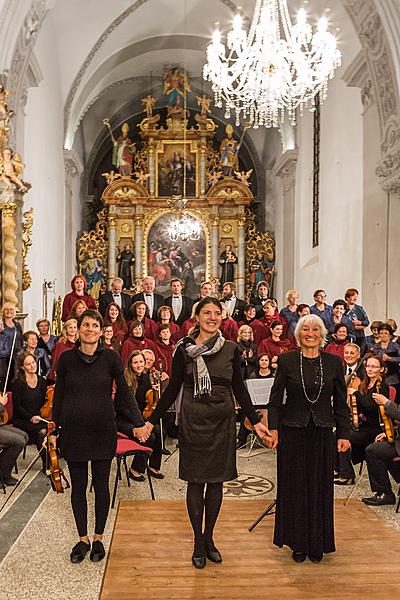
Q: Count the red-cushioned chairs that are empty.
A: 1